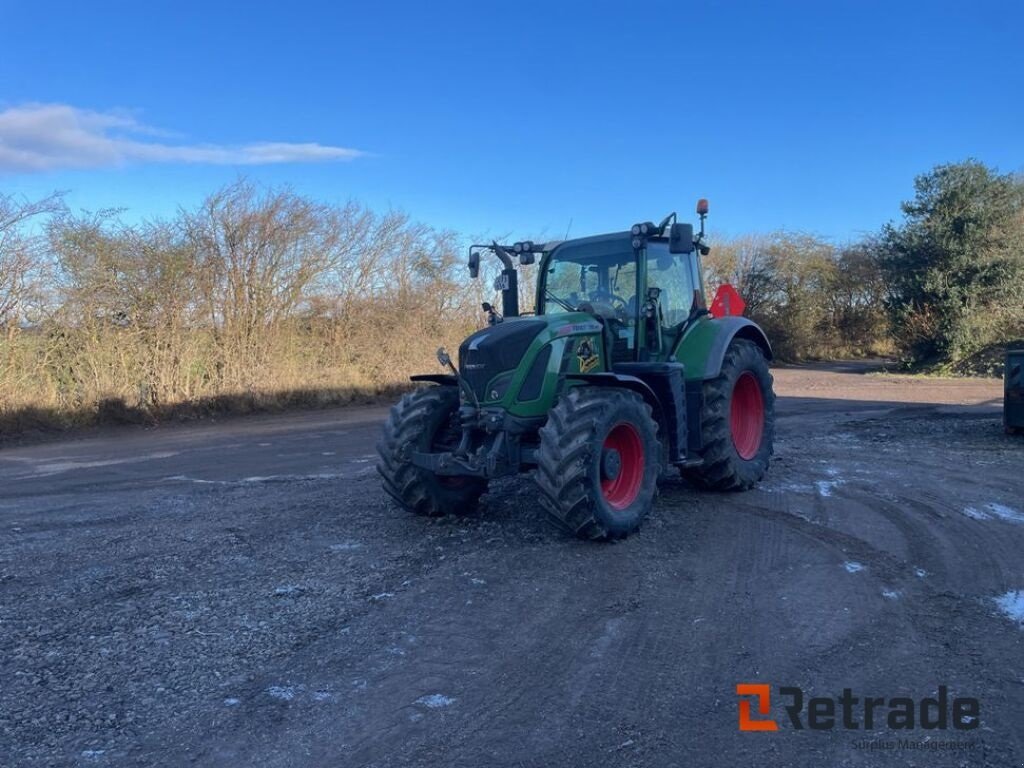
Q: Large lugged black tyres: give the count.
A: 3